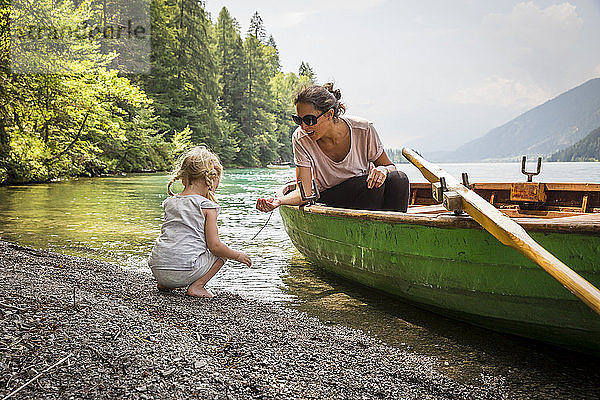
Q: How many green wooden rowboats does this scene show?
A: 1